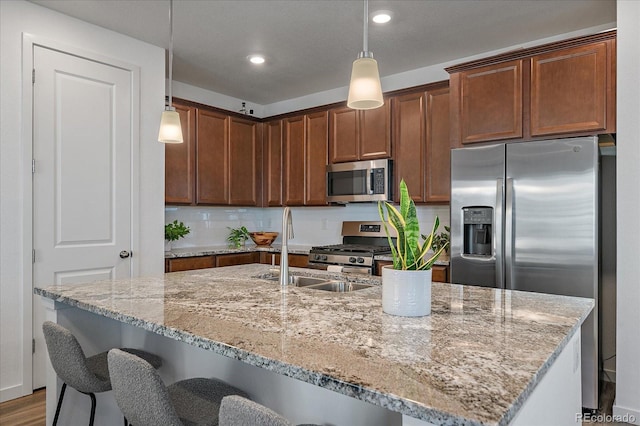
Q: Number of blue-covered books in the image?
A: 0